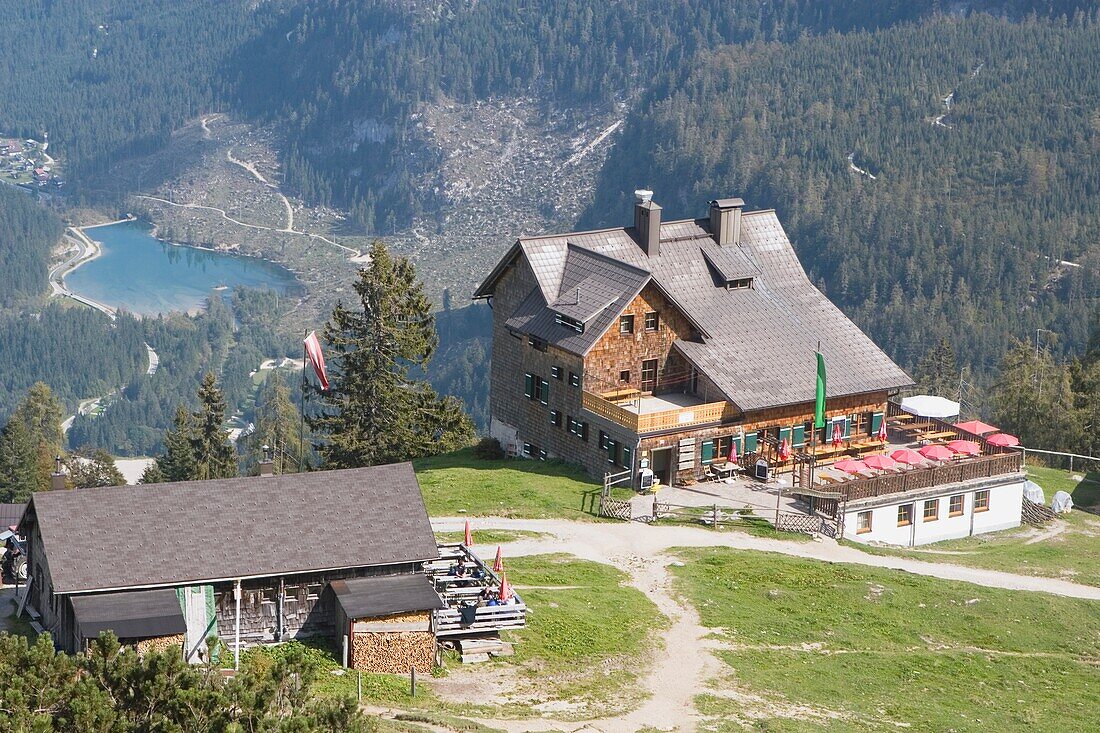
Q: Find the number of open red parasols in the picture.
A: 7